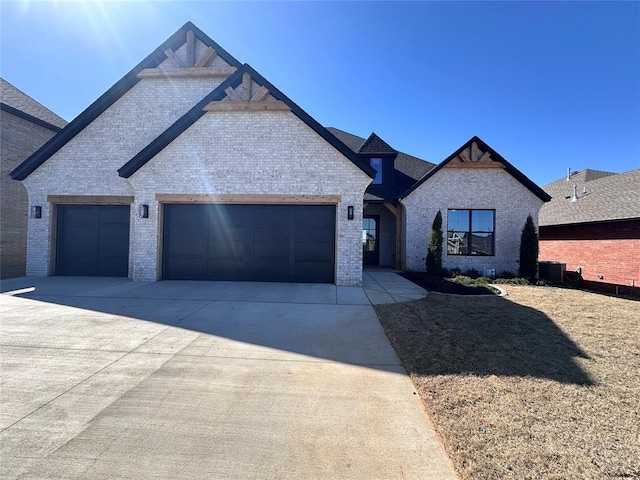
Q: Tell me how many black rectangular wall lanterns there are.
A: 3